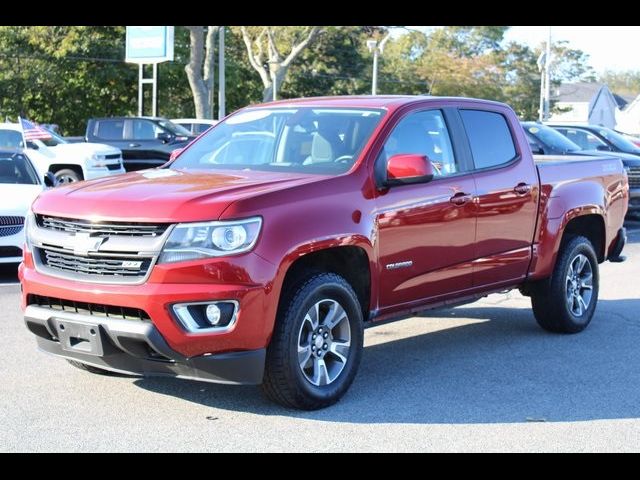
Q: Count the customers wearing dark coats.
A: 0